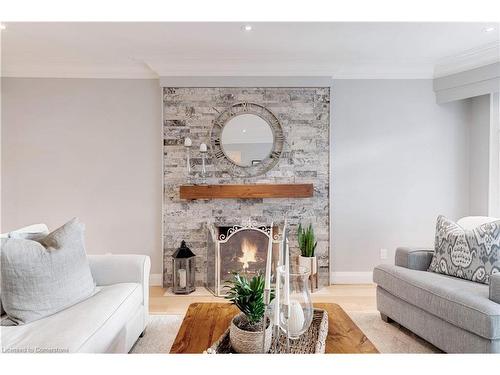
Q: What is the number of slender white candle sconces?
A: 2